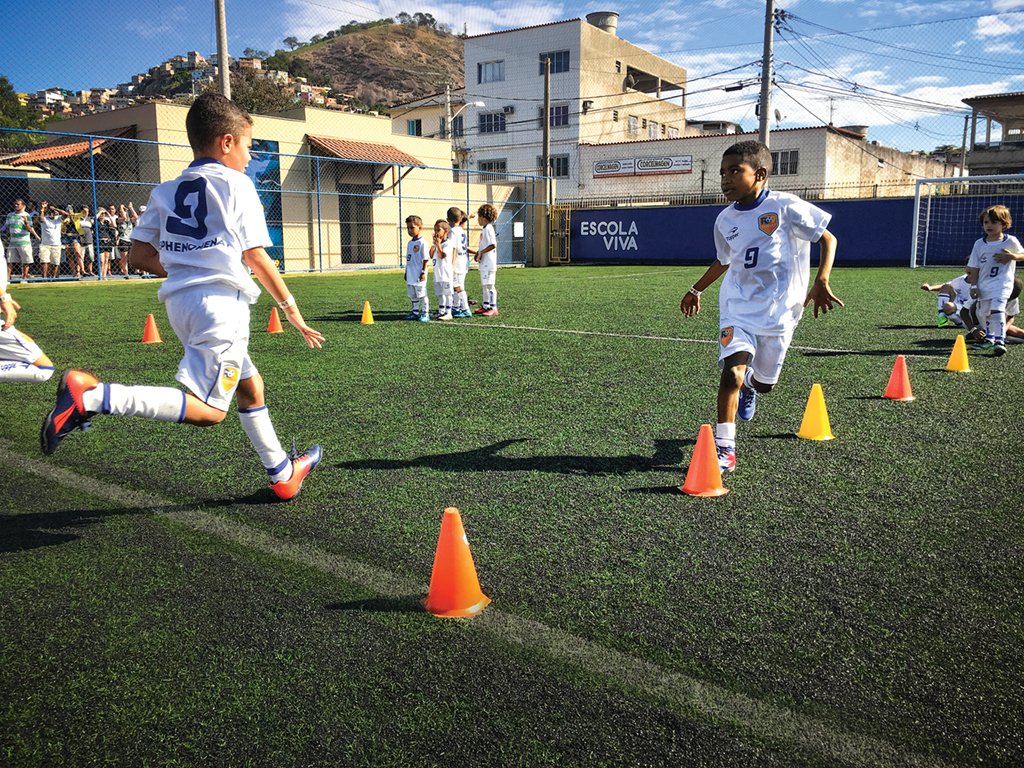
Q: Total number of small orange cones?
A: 5